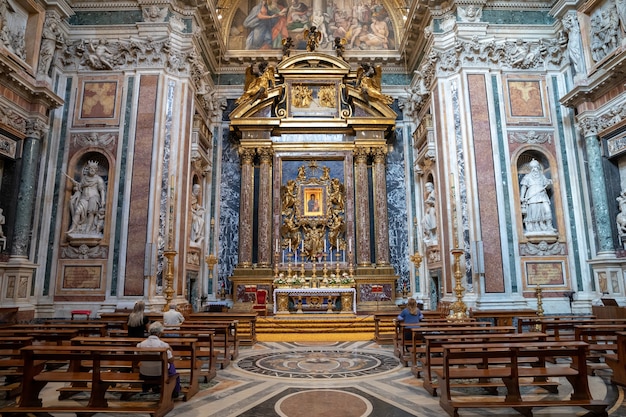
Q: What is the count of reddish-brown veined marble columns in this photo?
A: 4